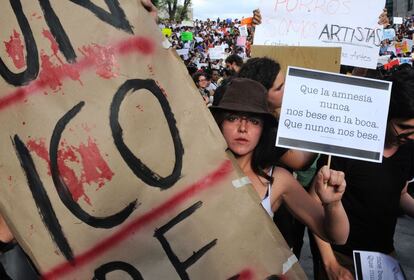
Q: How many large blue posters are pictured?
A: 0